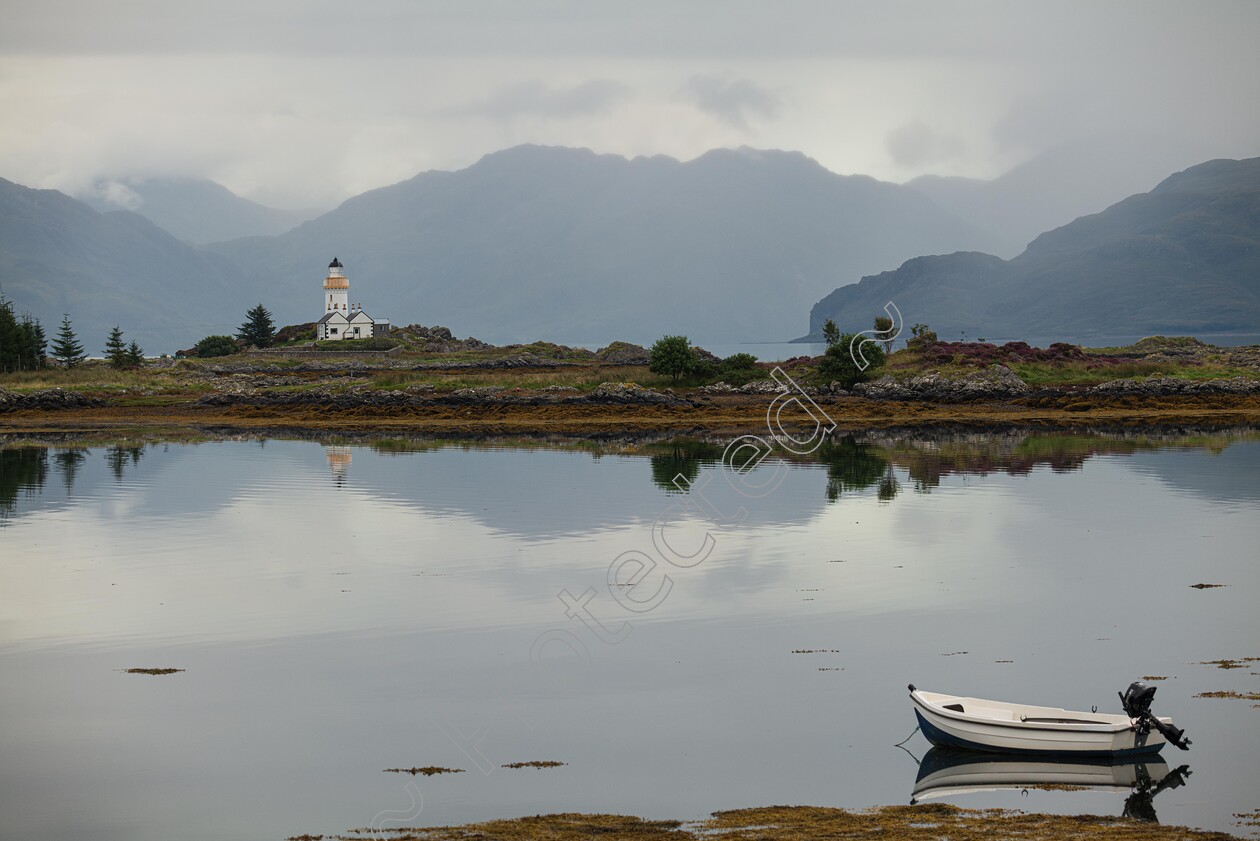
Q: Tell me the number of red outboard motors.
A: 0